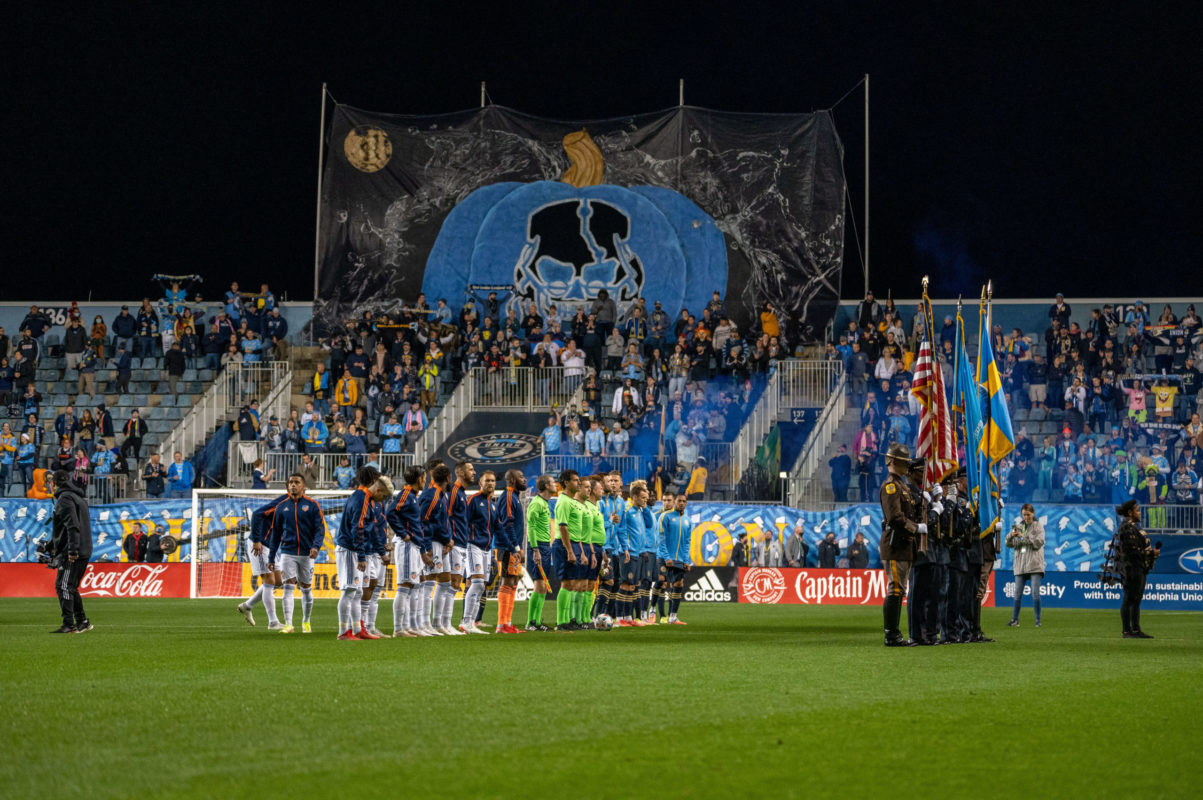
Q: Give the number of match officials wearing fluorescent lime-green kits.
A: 4